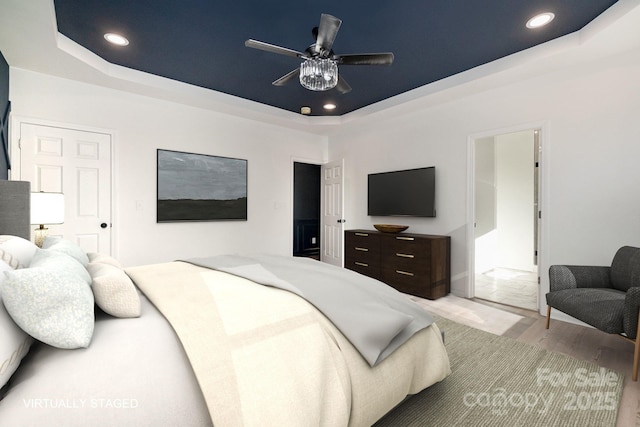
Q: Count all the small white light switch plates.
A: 2